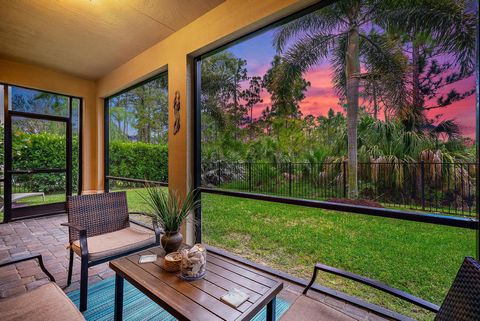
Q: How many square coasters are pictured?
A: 2